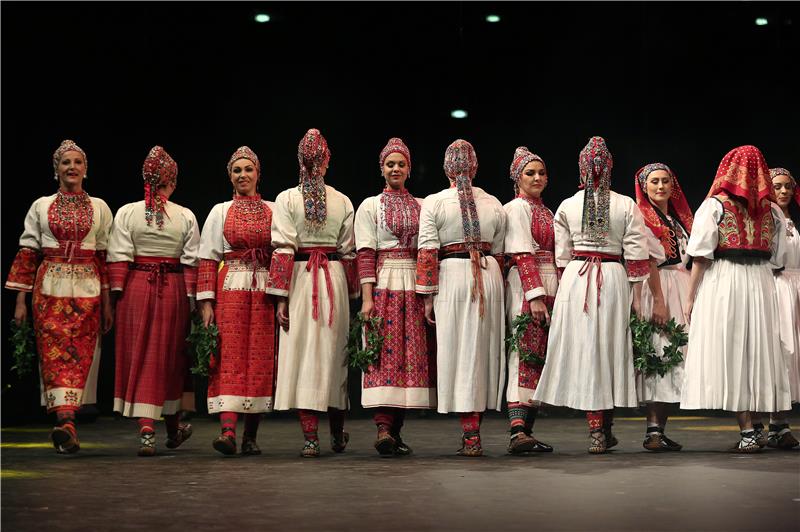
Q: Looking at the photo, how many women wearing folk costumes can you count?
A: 11